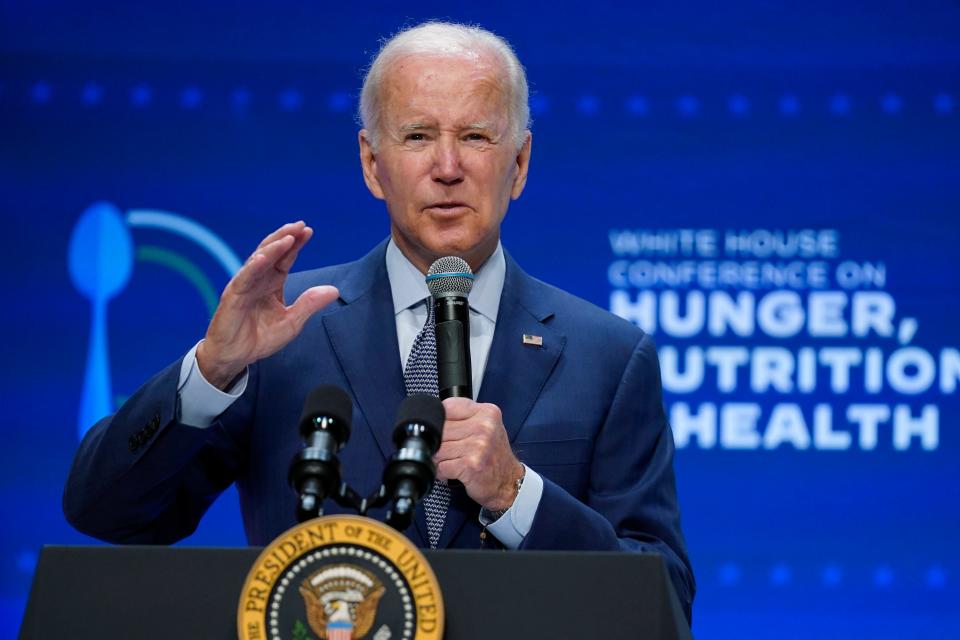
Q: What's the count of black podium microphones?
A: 2